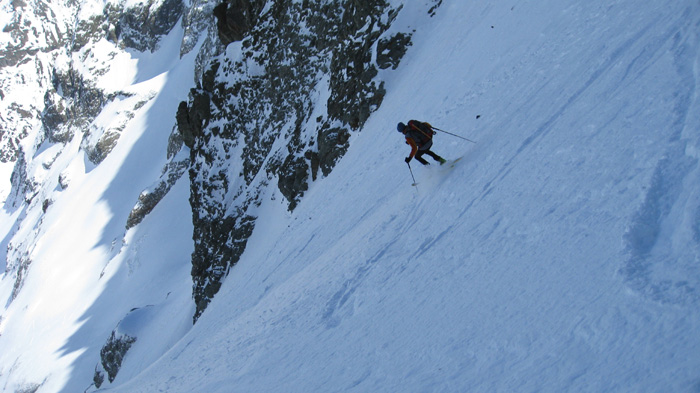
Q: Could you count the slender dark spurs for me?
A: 2